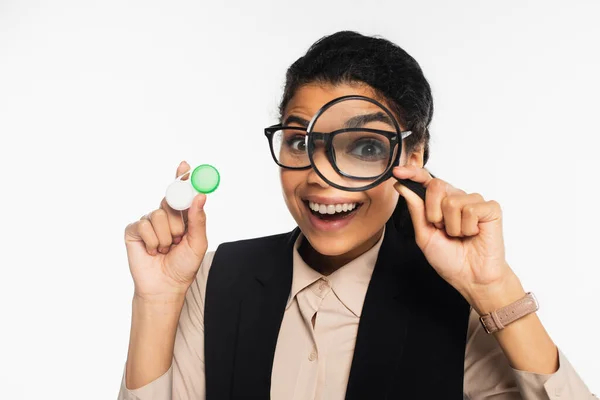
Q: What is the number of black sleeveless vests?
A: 1